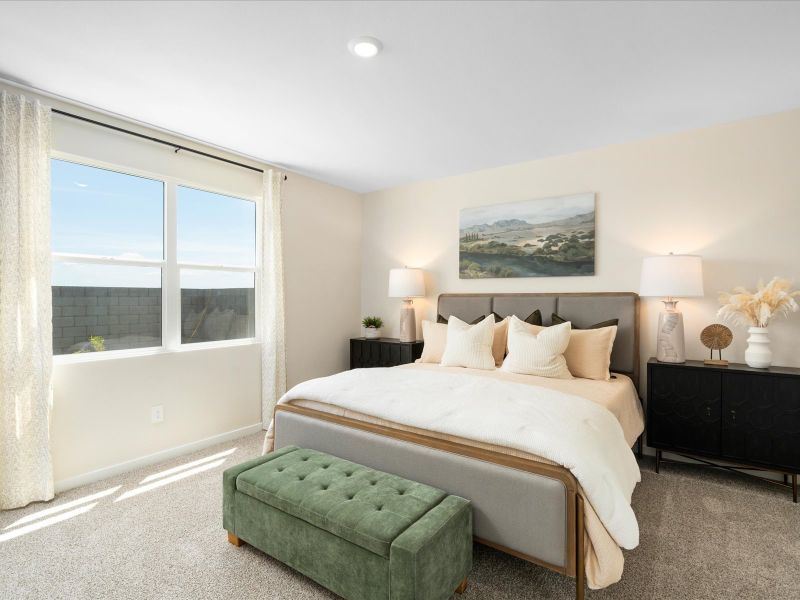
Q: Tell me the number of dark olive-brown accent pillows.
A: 3